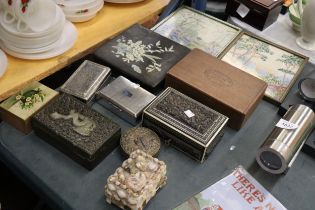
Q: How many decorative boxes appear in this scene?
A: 9